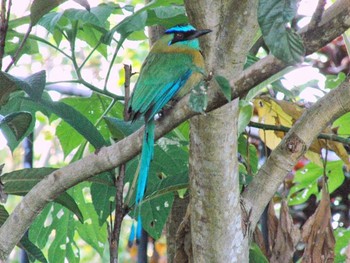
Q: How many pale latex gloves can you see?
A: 0